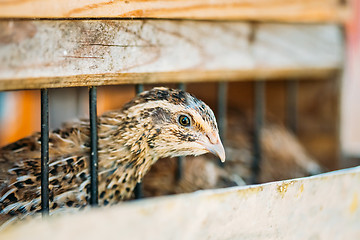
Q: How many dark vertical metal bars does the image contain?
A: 7